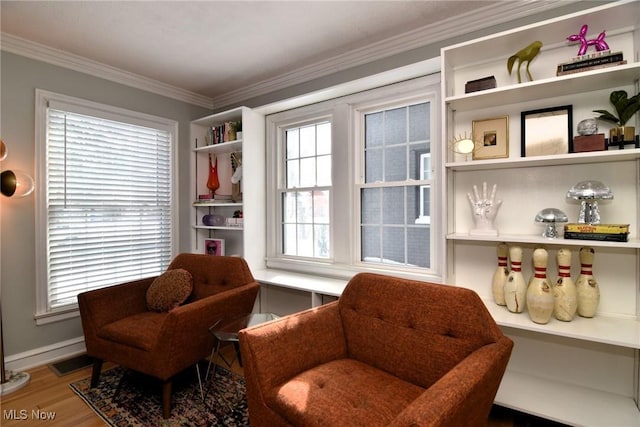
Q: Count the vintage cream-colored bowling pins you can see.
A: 5